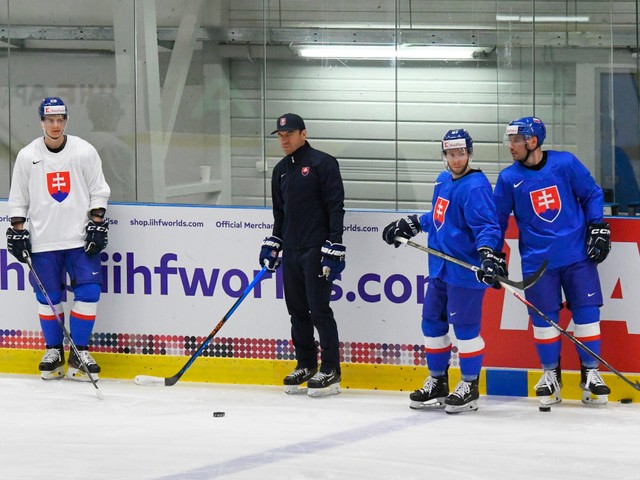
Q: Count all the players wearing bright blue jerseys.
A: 2